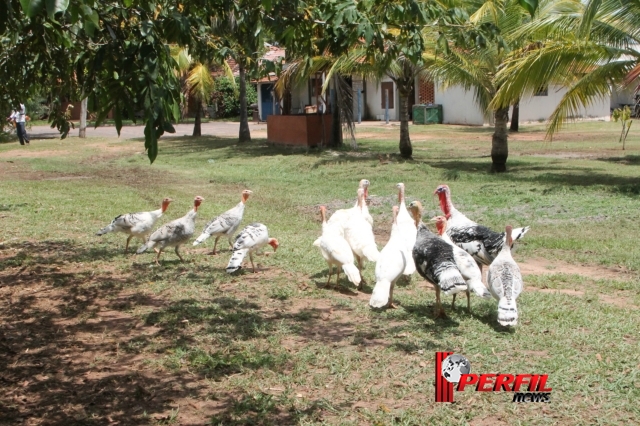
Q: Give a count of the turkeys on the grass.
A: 13